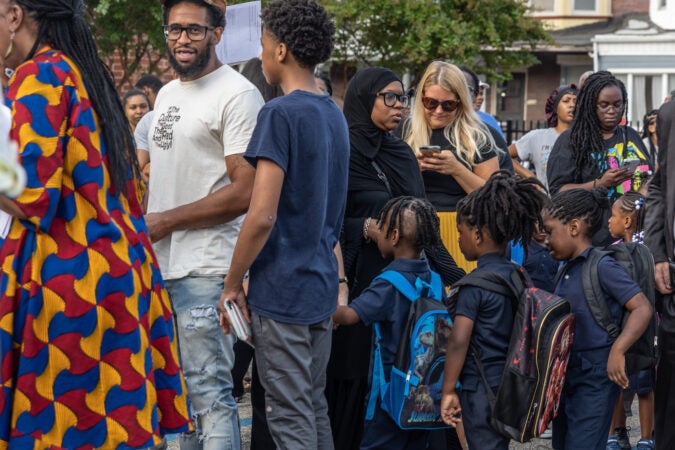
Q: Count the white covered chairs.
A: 0